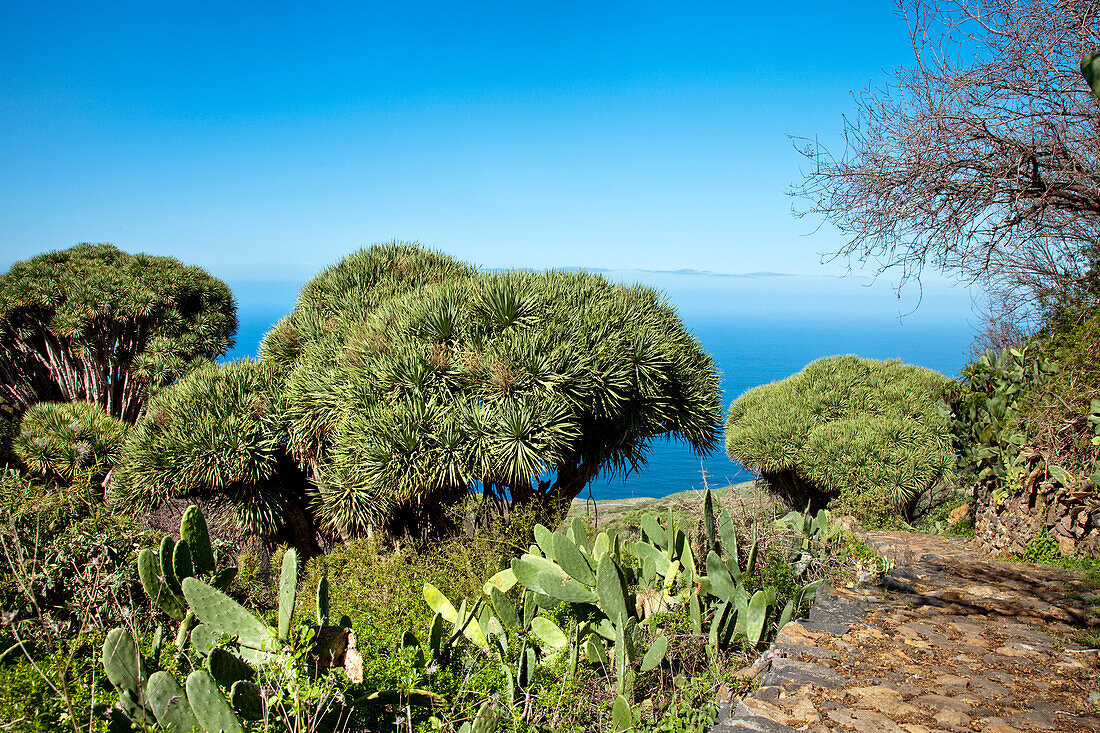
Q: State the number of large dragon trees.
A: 3